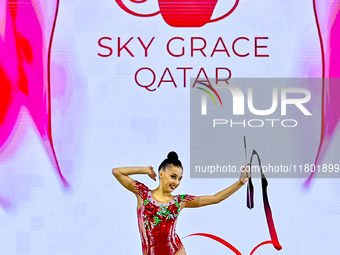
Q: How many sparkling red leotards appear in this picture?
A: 1